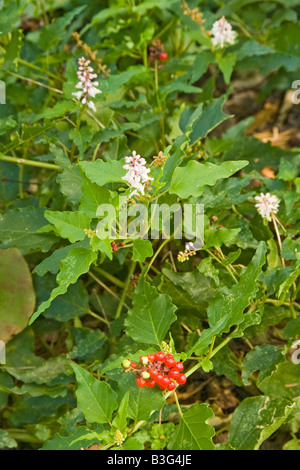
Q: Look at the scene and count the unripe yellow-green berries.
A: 3